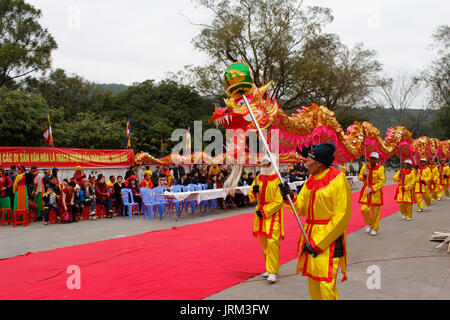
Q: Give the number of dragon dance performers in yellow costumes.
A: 7